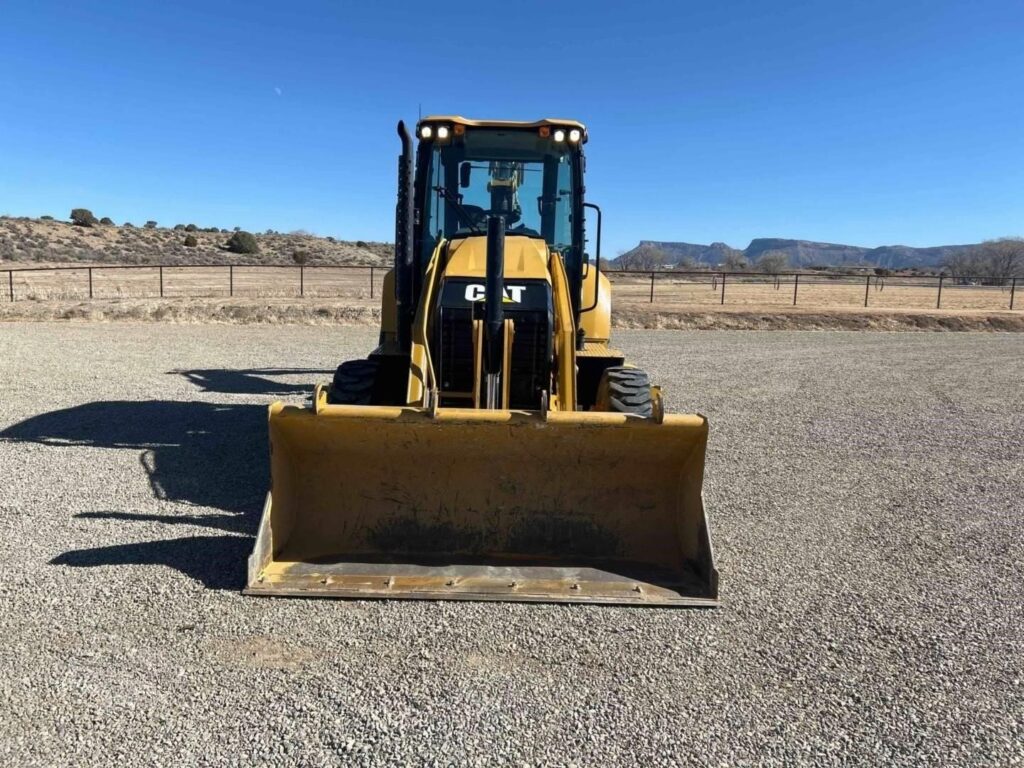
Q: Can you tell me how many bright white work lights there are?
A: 4